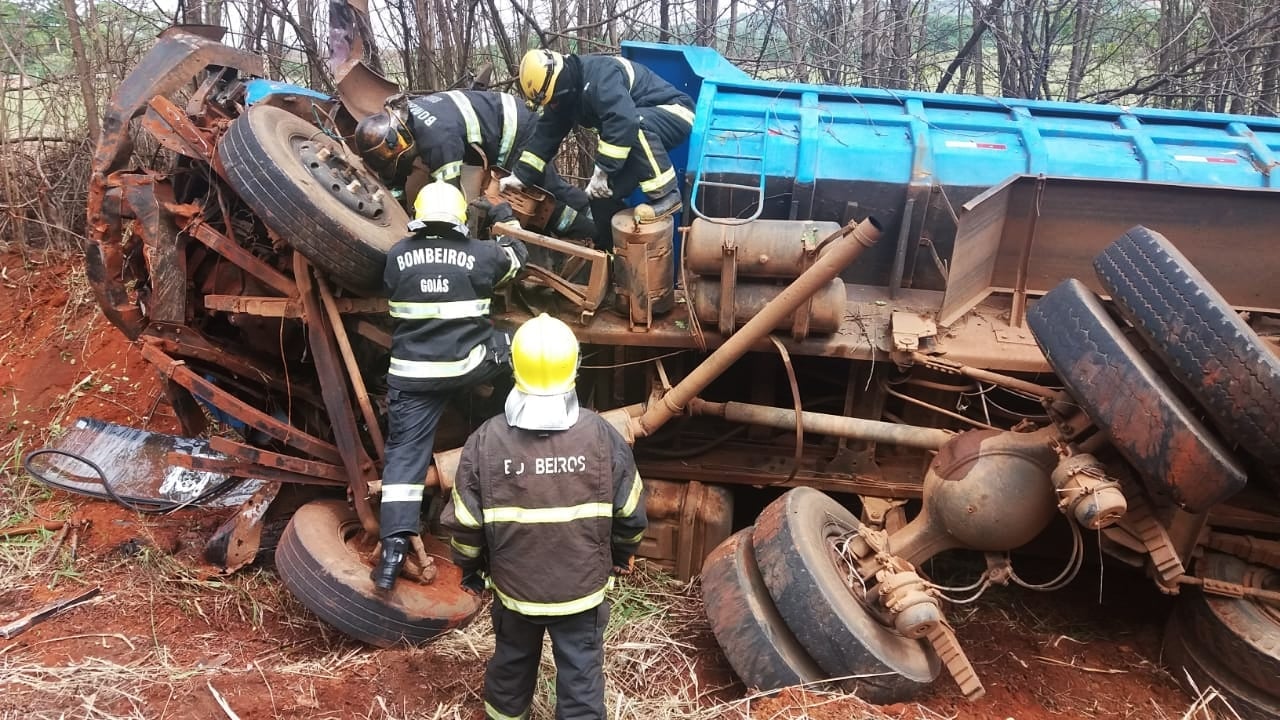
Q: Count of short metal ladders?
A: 1